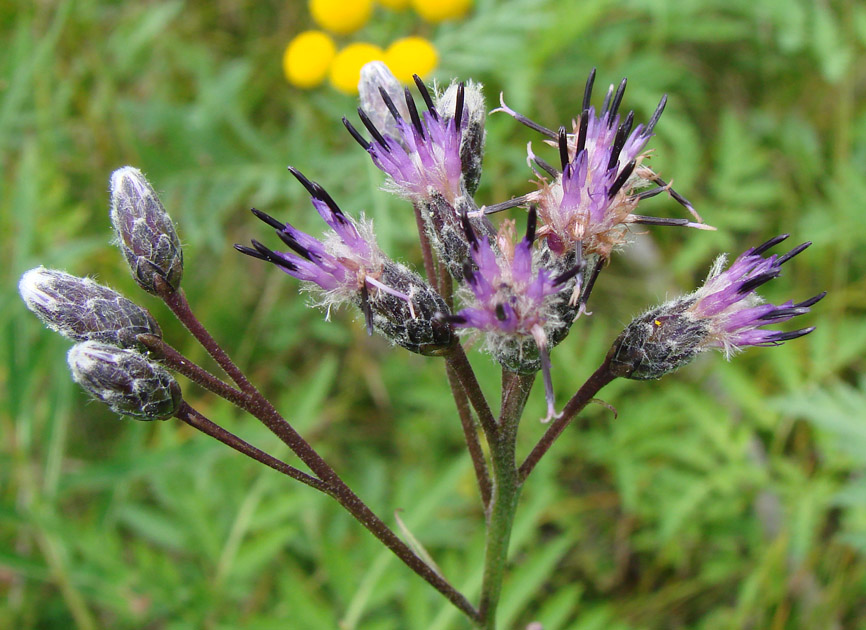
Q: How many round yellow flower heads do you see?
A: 6